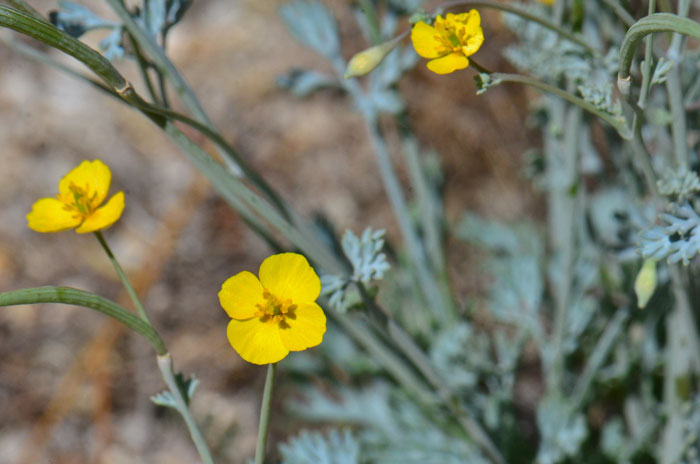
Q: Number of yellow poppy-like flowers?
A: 3